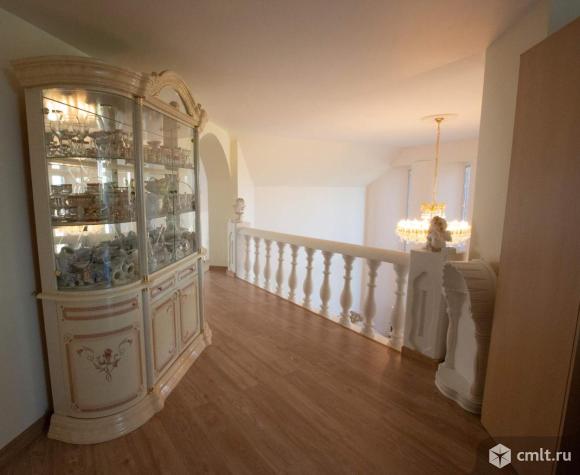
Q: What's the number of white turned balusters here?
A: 10